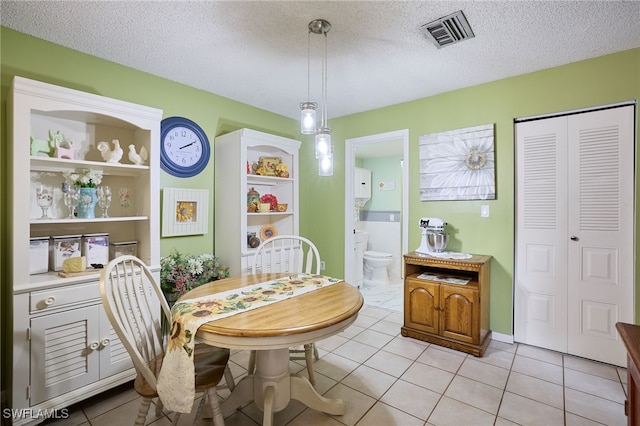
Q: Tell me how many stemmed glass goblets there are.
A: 4